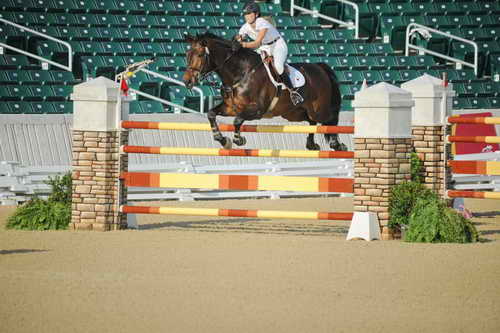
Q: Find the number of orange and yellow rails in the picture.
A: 8